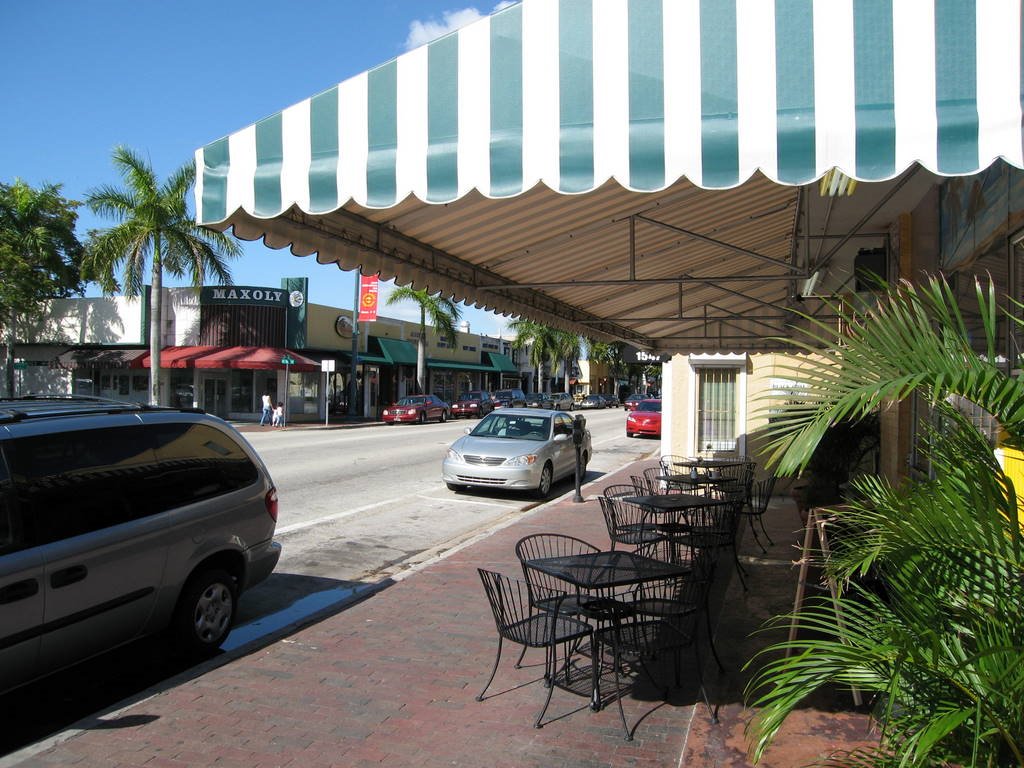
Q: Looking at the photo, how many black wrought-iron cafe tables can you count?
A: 4